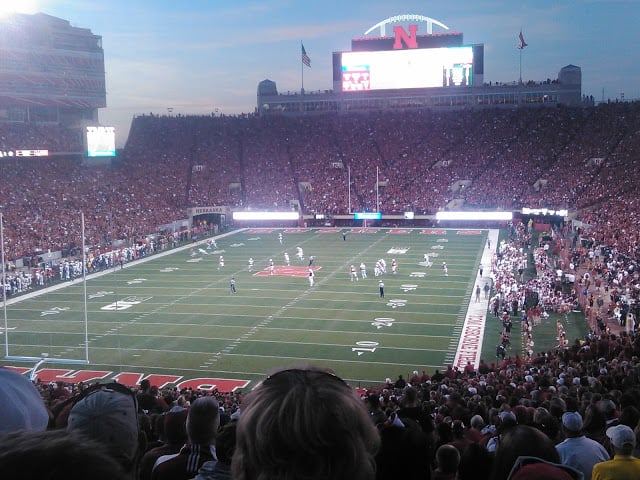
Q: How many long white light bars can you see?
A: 2